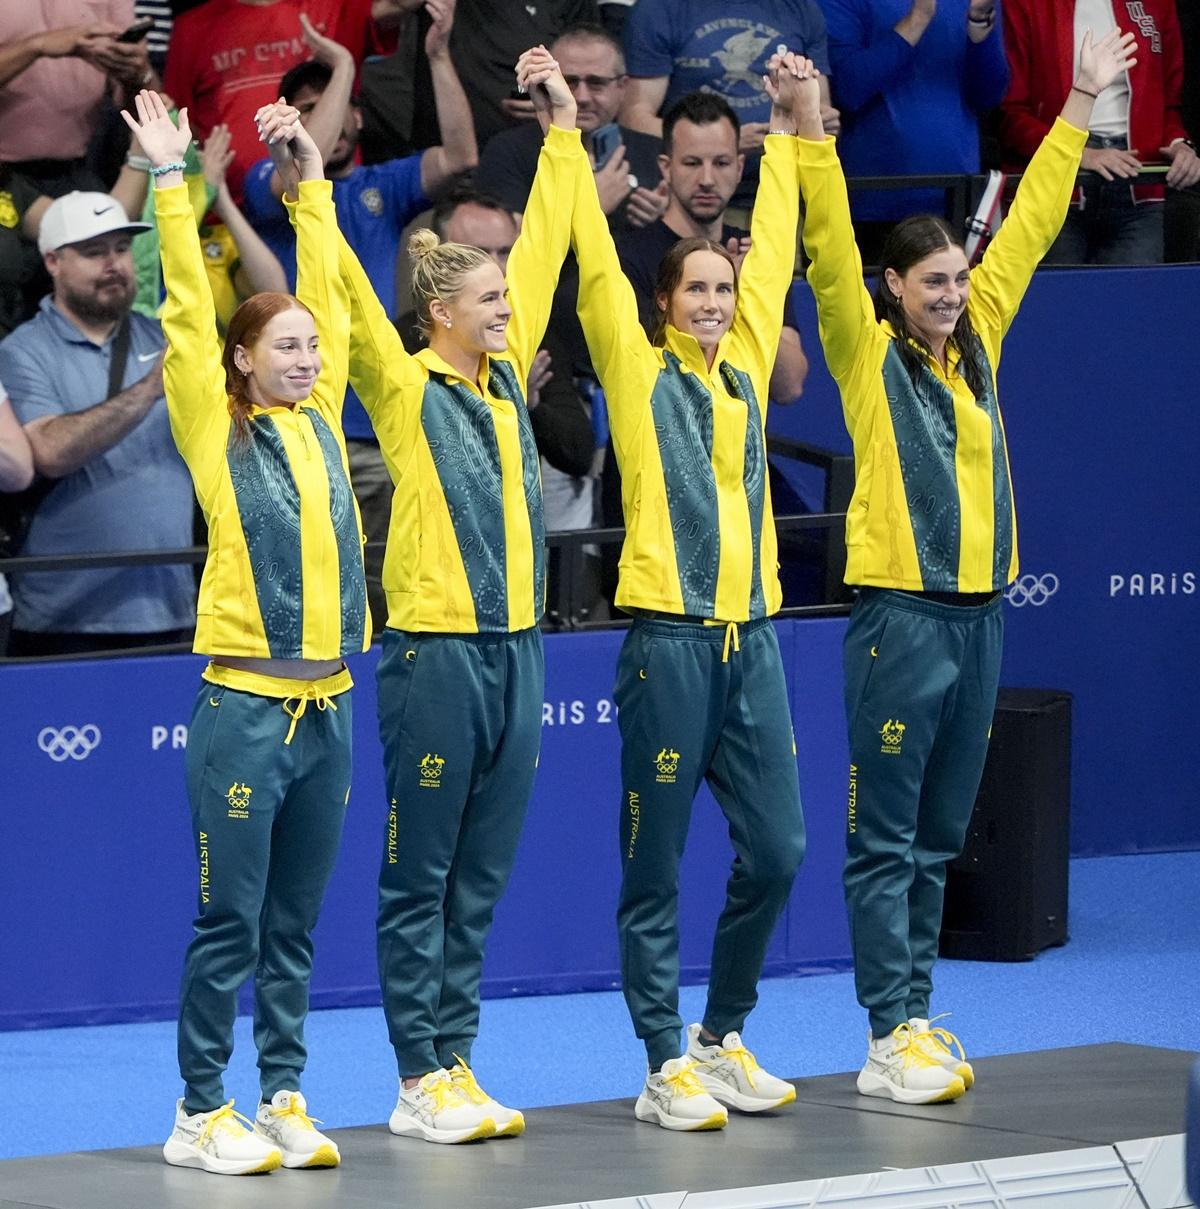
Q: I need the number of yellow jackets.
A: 4